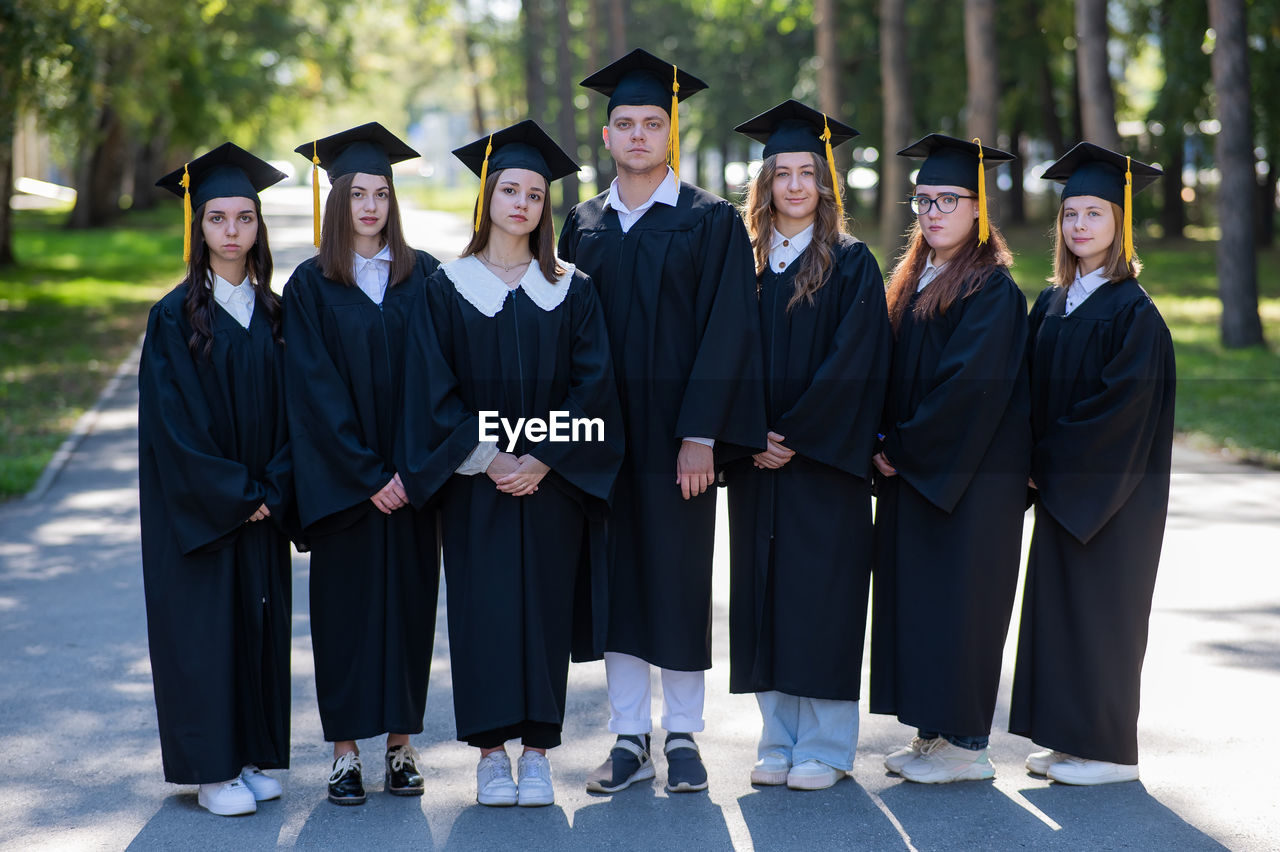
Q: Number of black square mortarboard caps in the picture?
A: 7